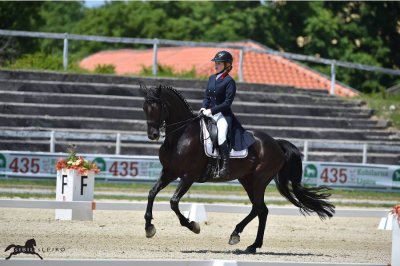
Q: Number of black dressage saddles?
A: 1